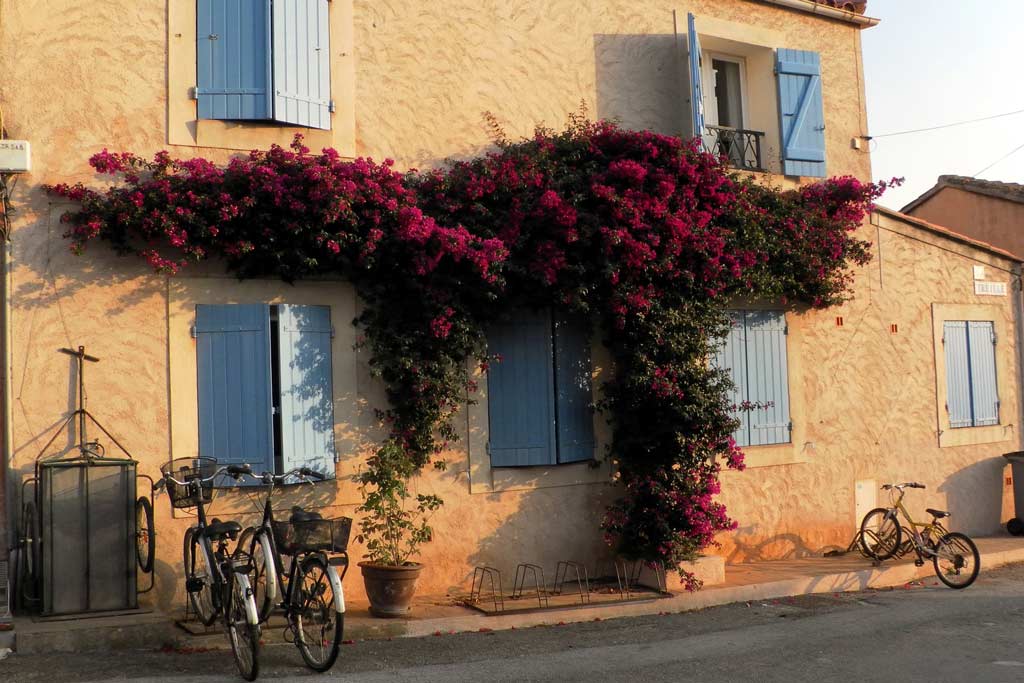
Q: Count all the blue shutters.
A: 12